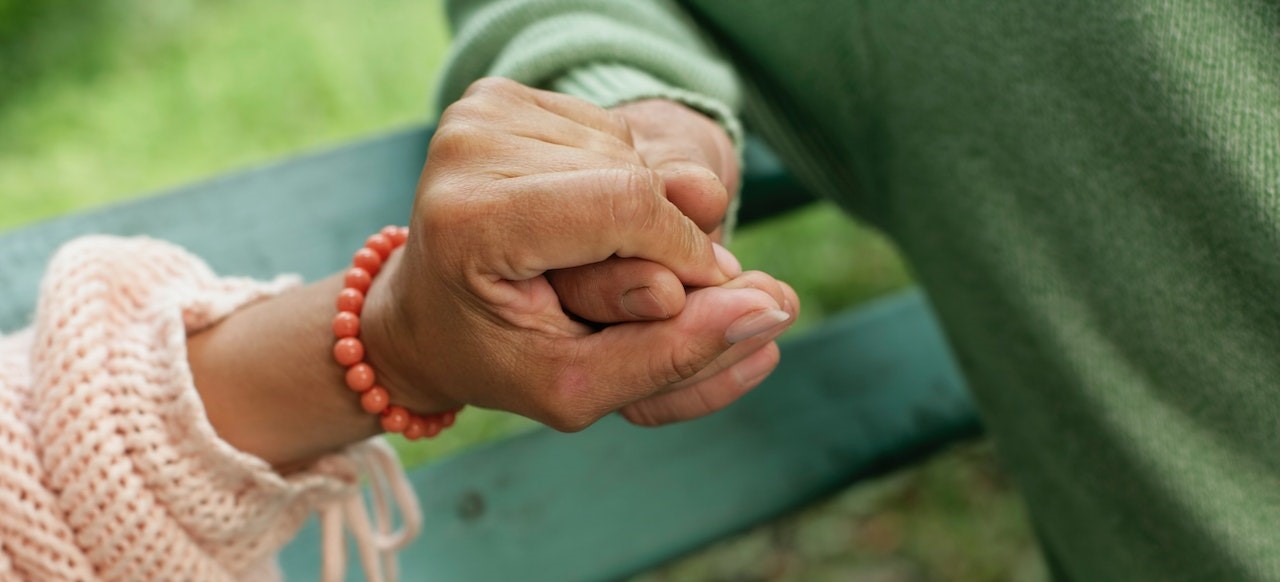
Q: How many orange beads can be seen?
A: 14